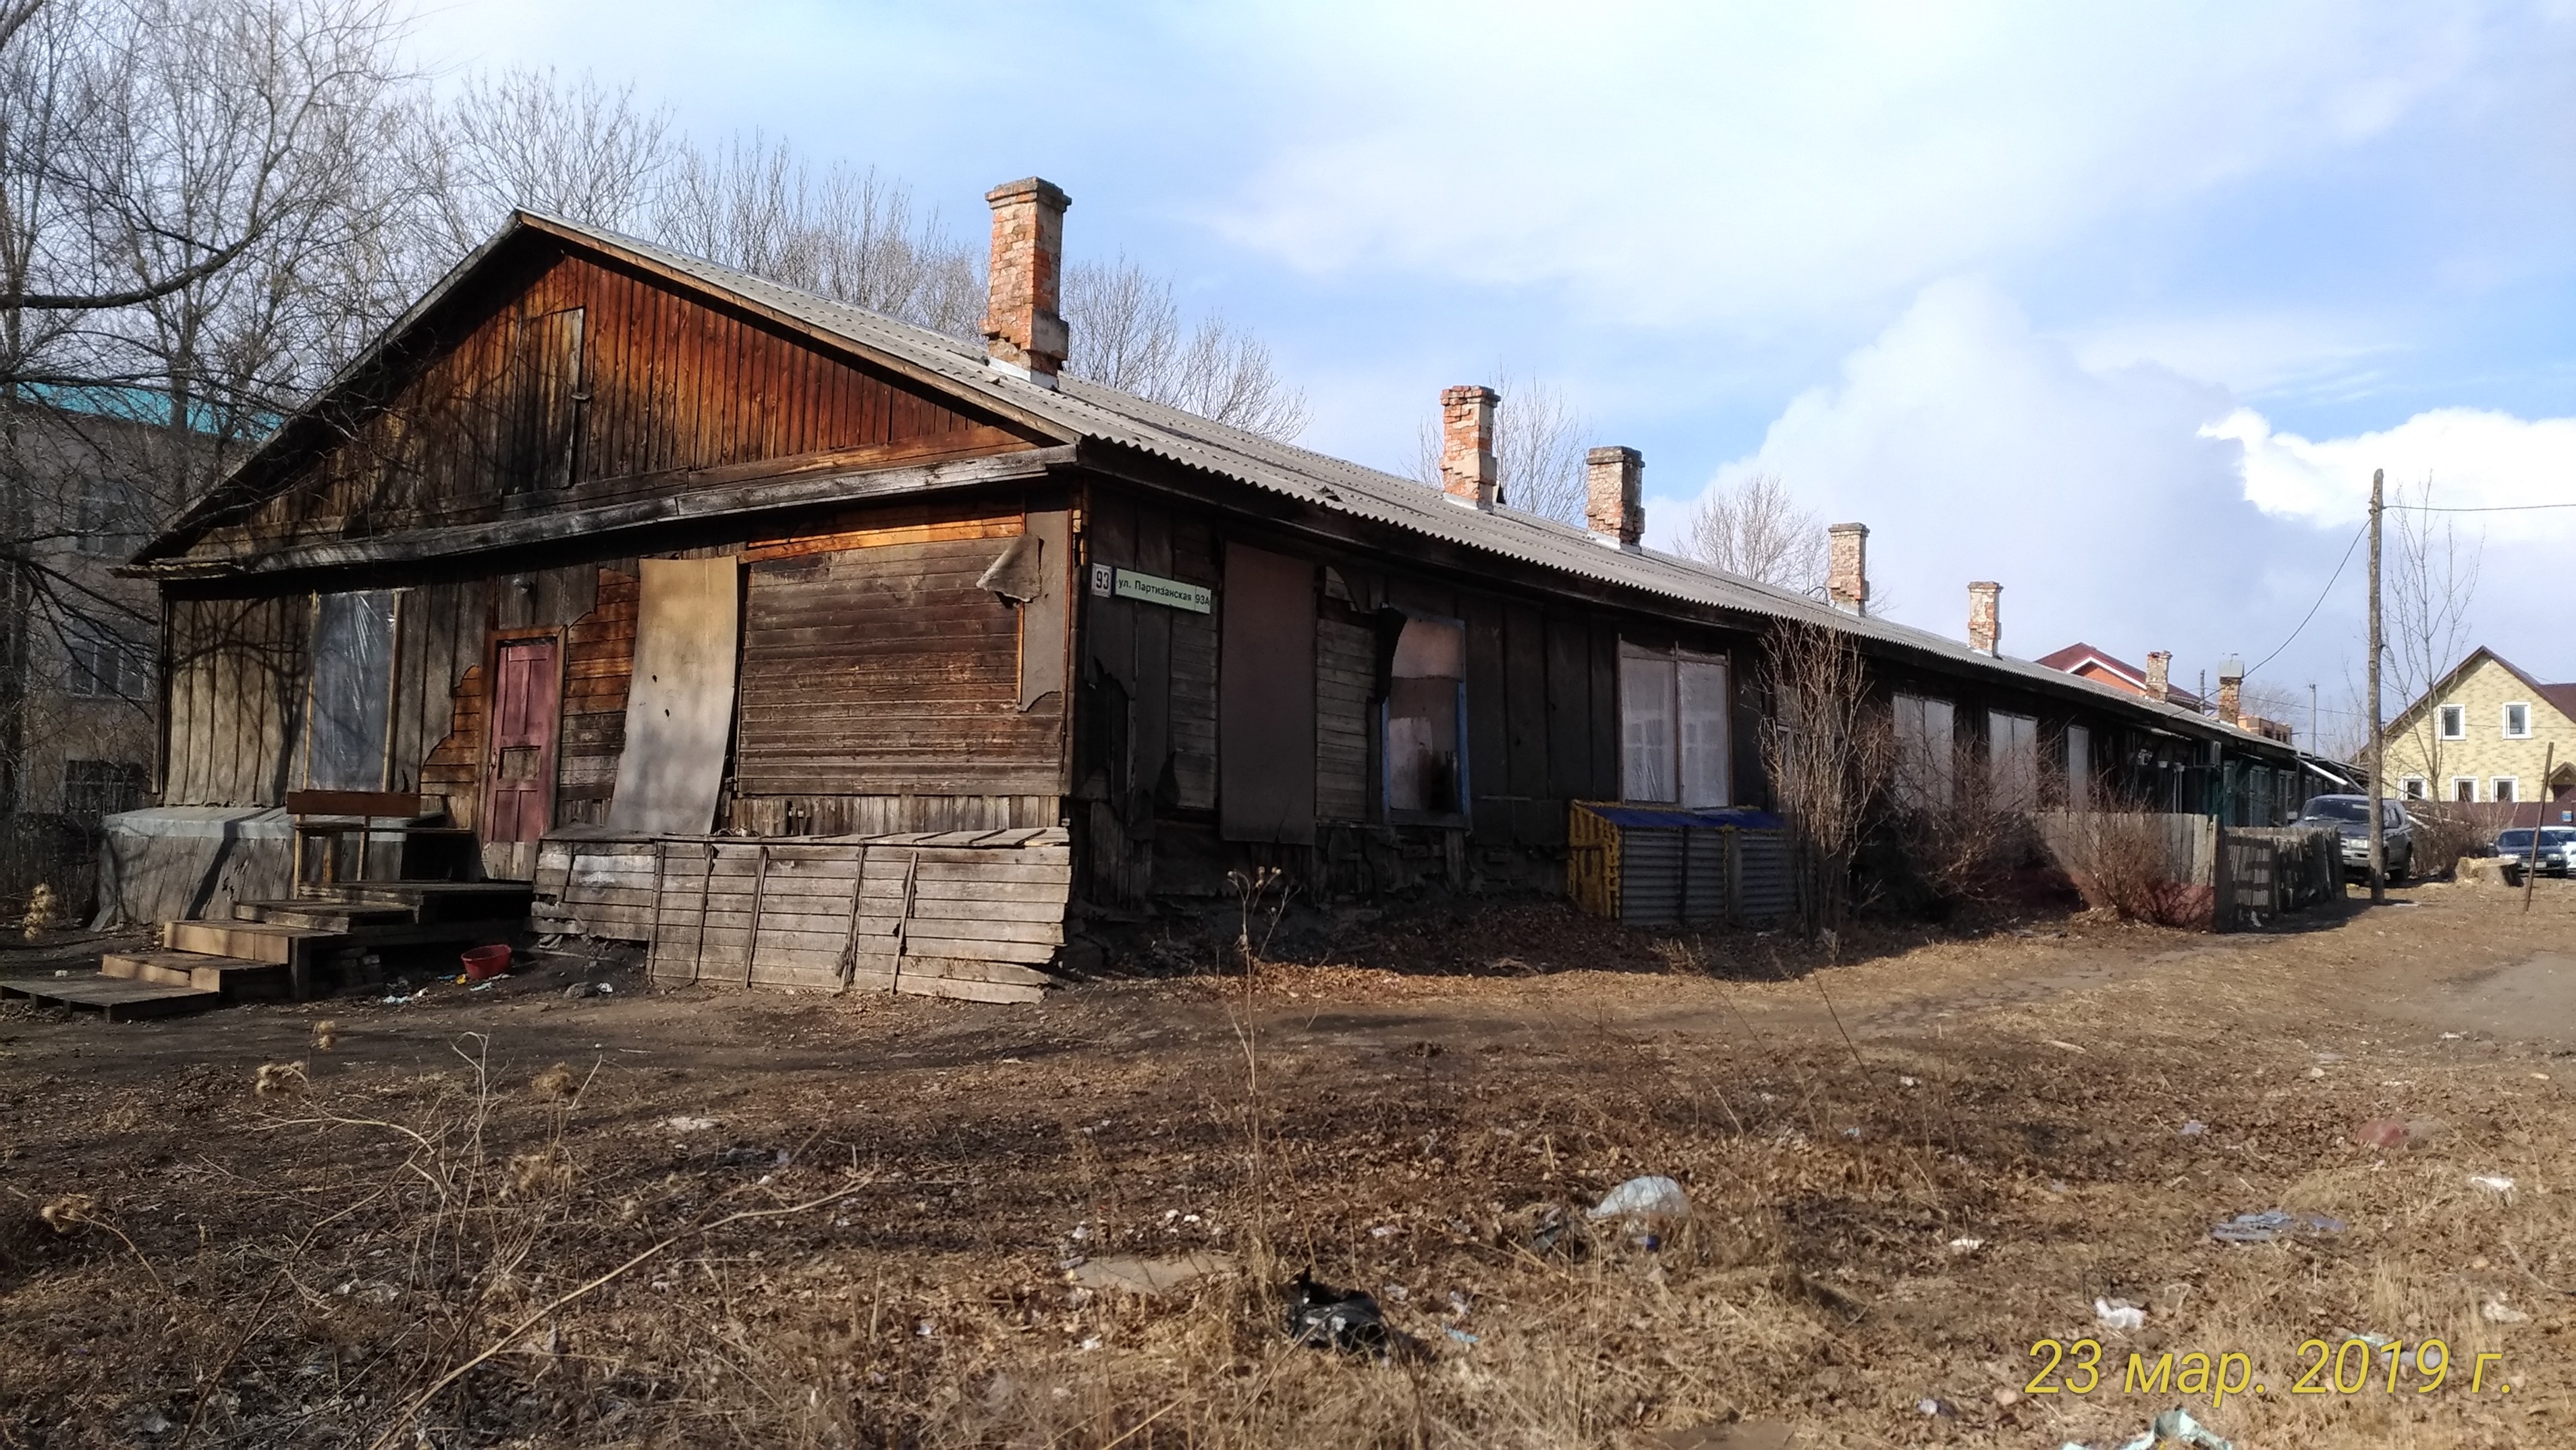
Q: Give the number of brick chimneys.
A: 7